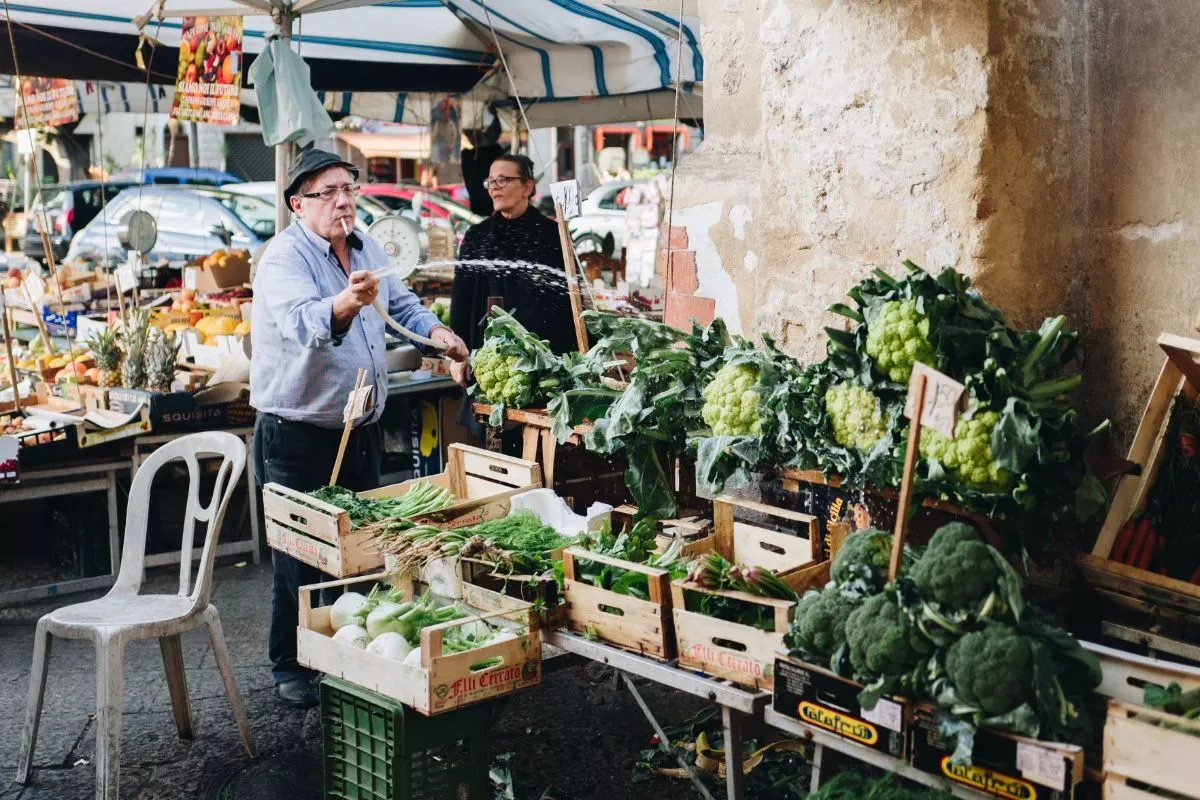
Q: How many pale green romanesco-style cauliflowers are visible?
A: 5